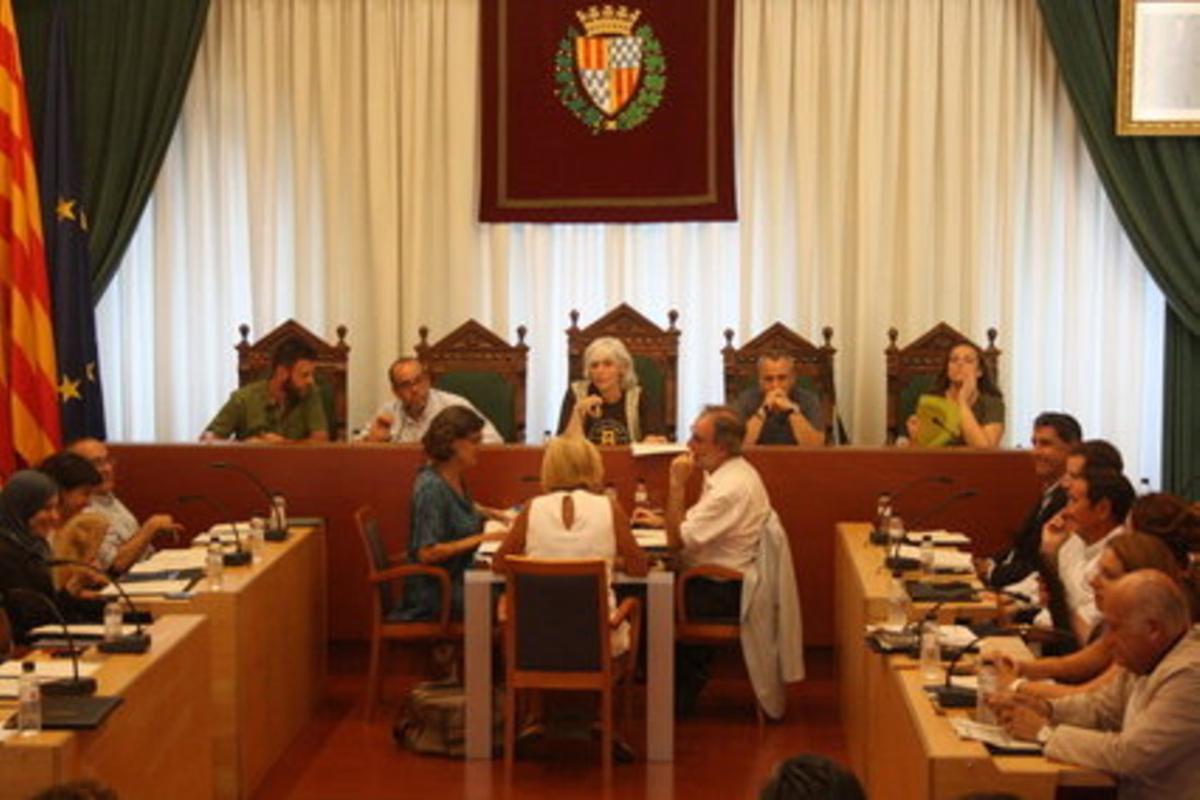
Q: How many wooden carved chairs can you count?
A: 5